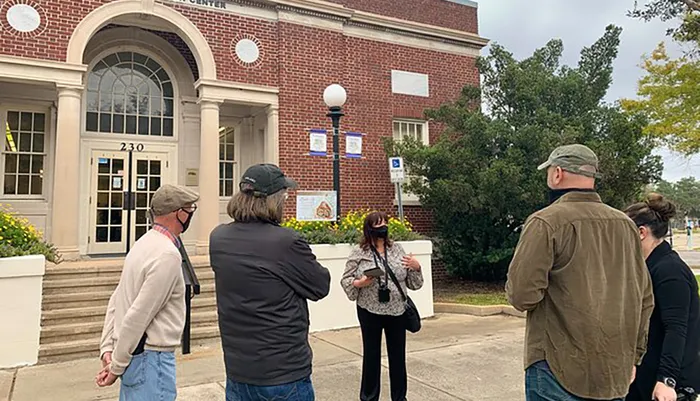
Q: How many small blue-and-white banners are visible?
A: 2